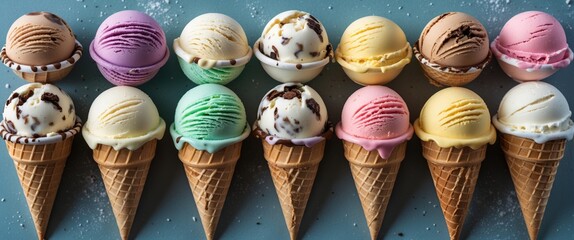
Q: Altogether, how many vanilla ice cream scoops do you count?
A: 3